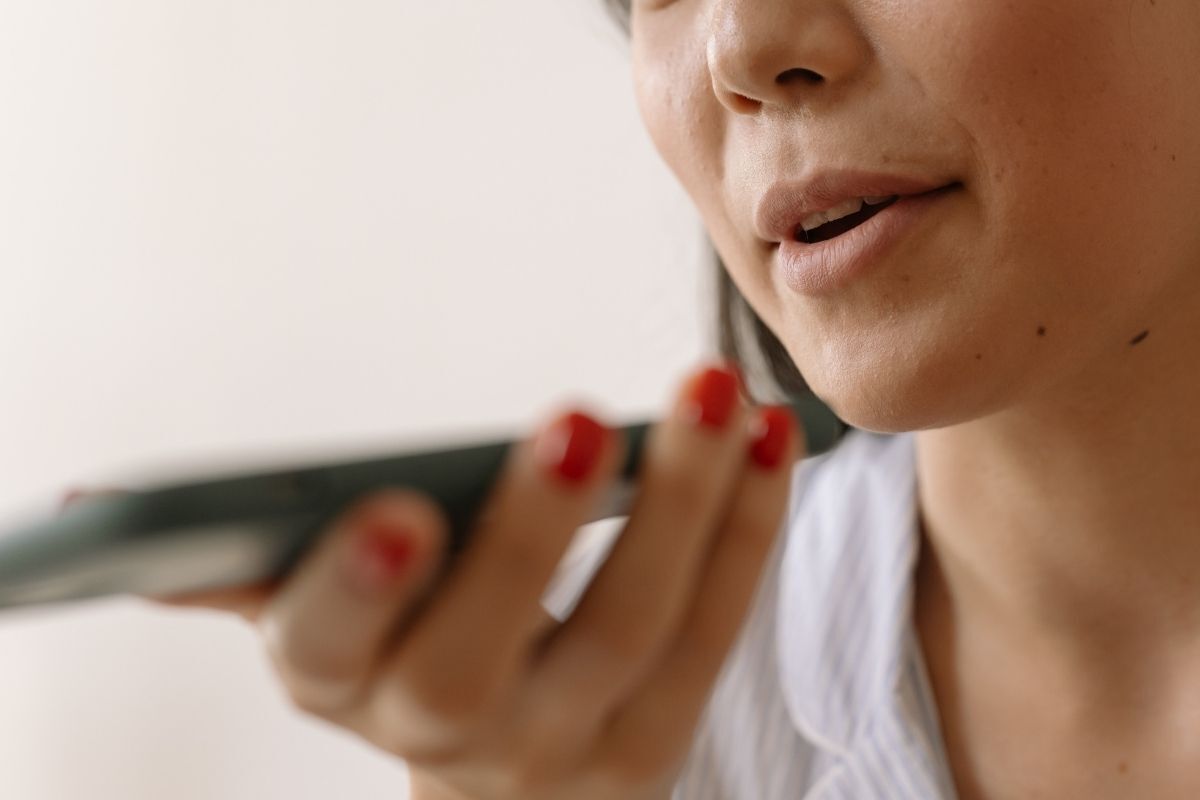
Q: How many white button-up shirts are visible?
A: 1